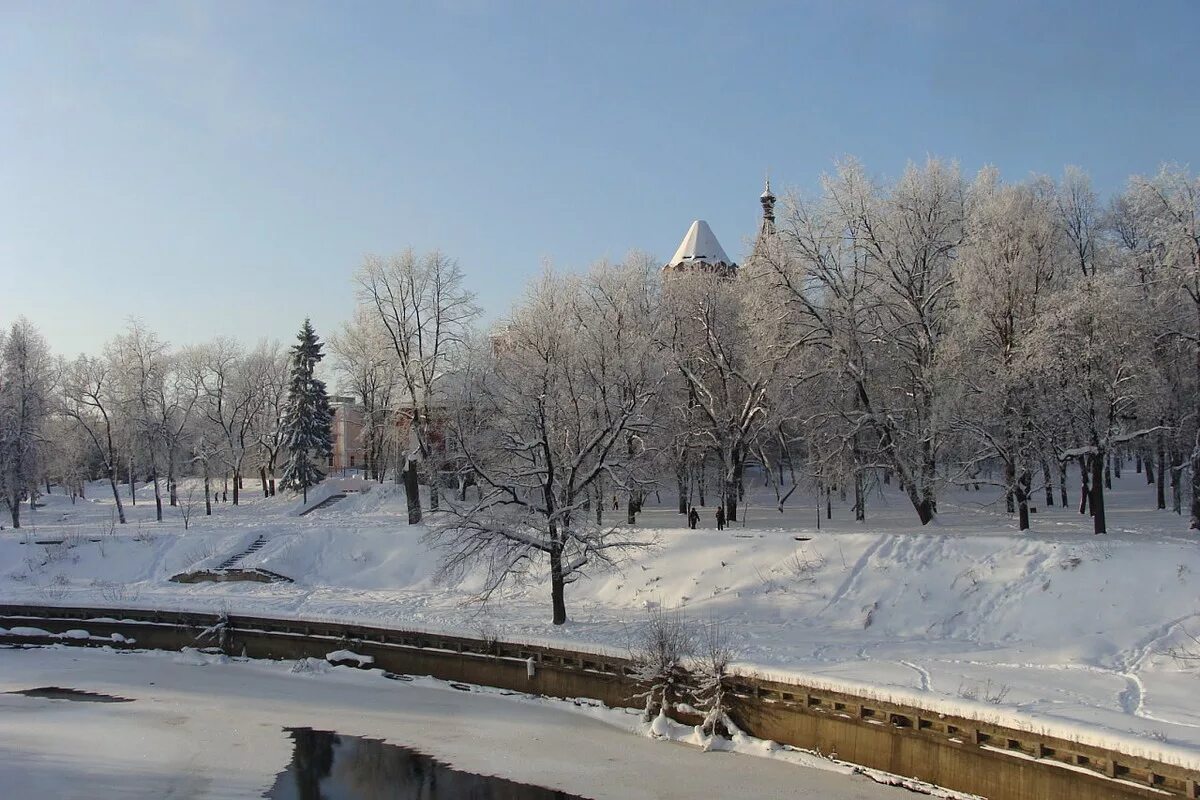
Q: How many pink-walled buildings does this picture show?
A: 1